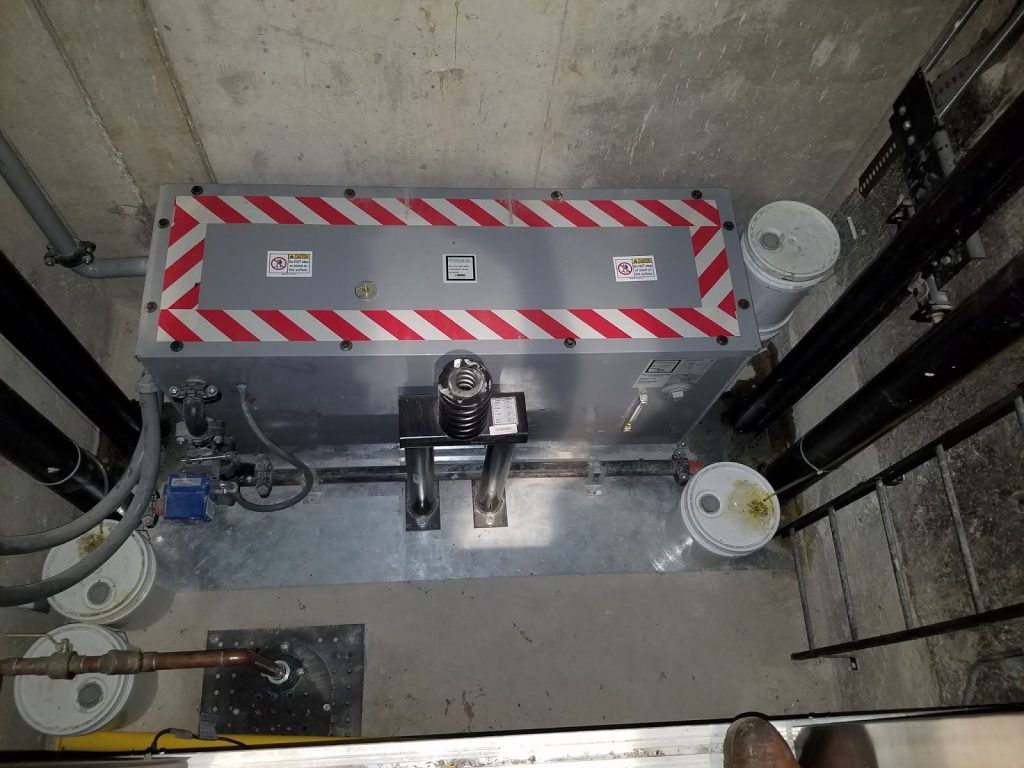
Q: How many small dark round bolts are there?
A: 12